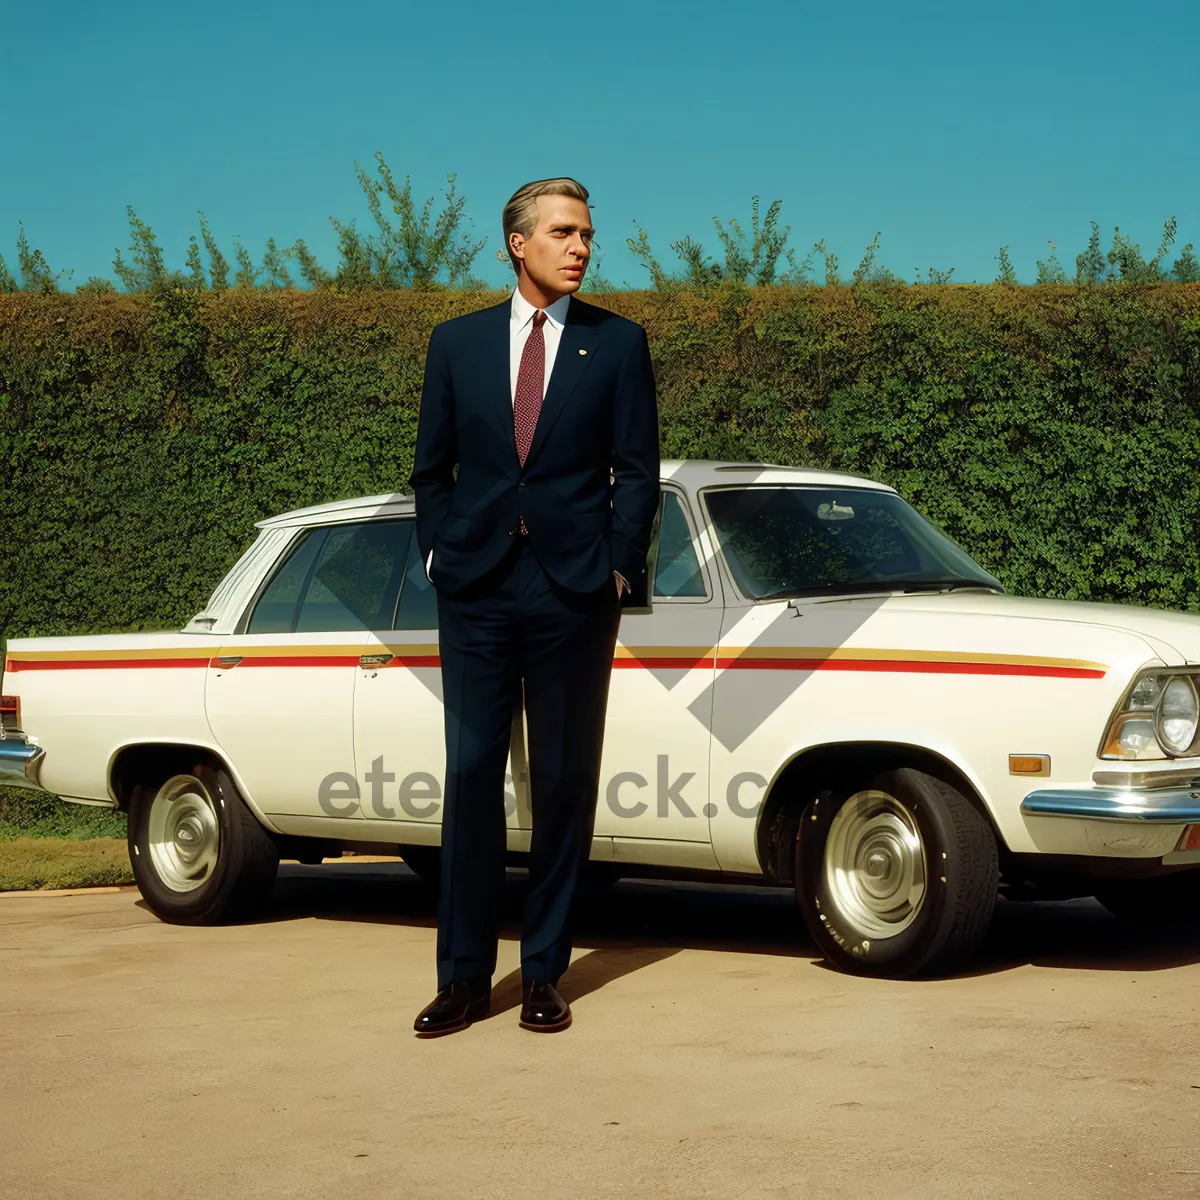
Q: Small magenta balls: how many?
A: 0